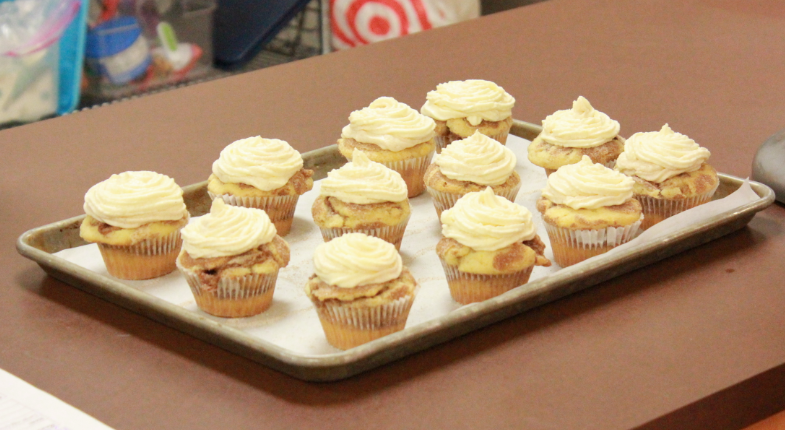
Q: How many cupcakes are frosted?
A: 12